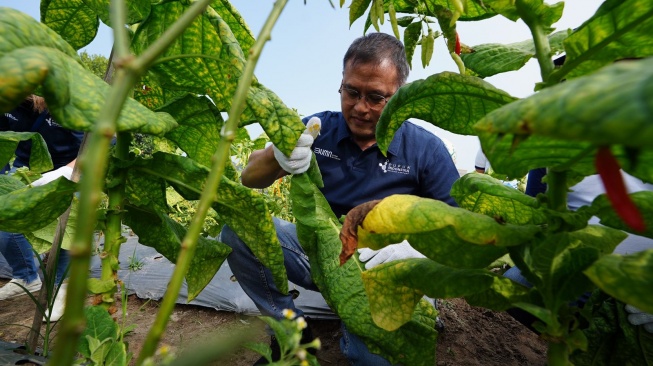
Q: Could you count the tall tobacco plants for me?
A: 2